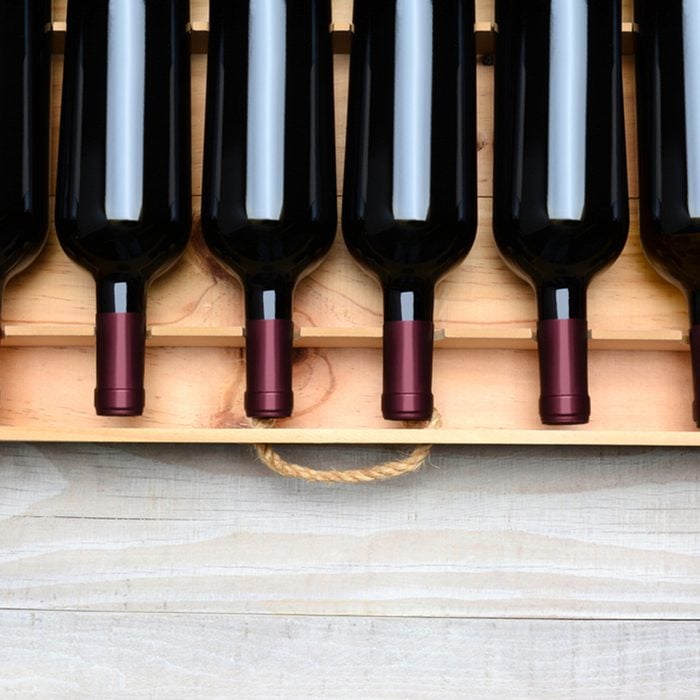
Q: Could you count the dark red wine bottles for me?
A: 6